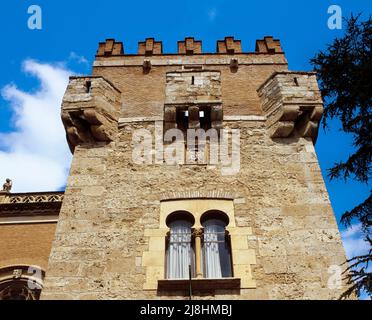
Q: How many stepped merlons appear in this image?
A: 5